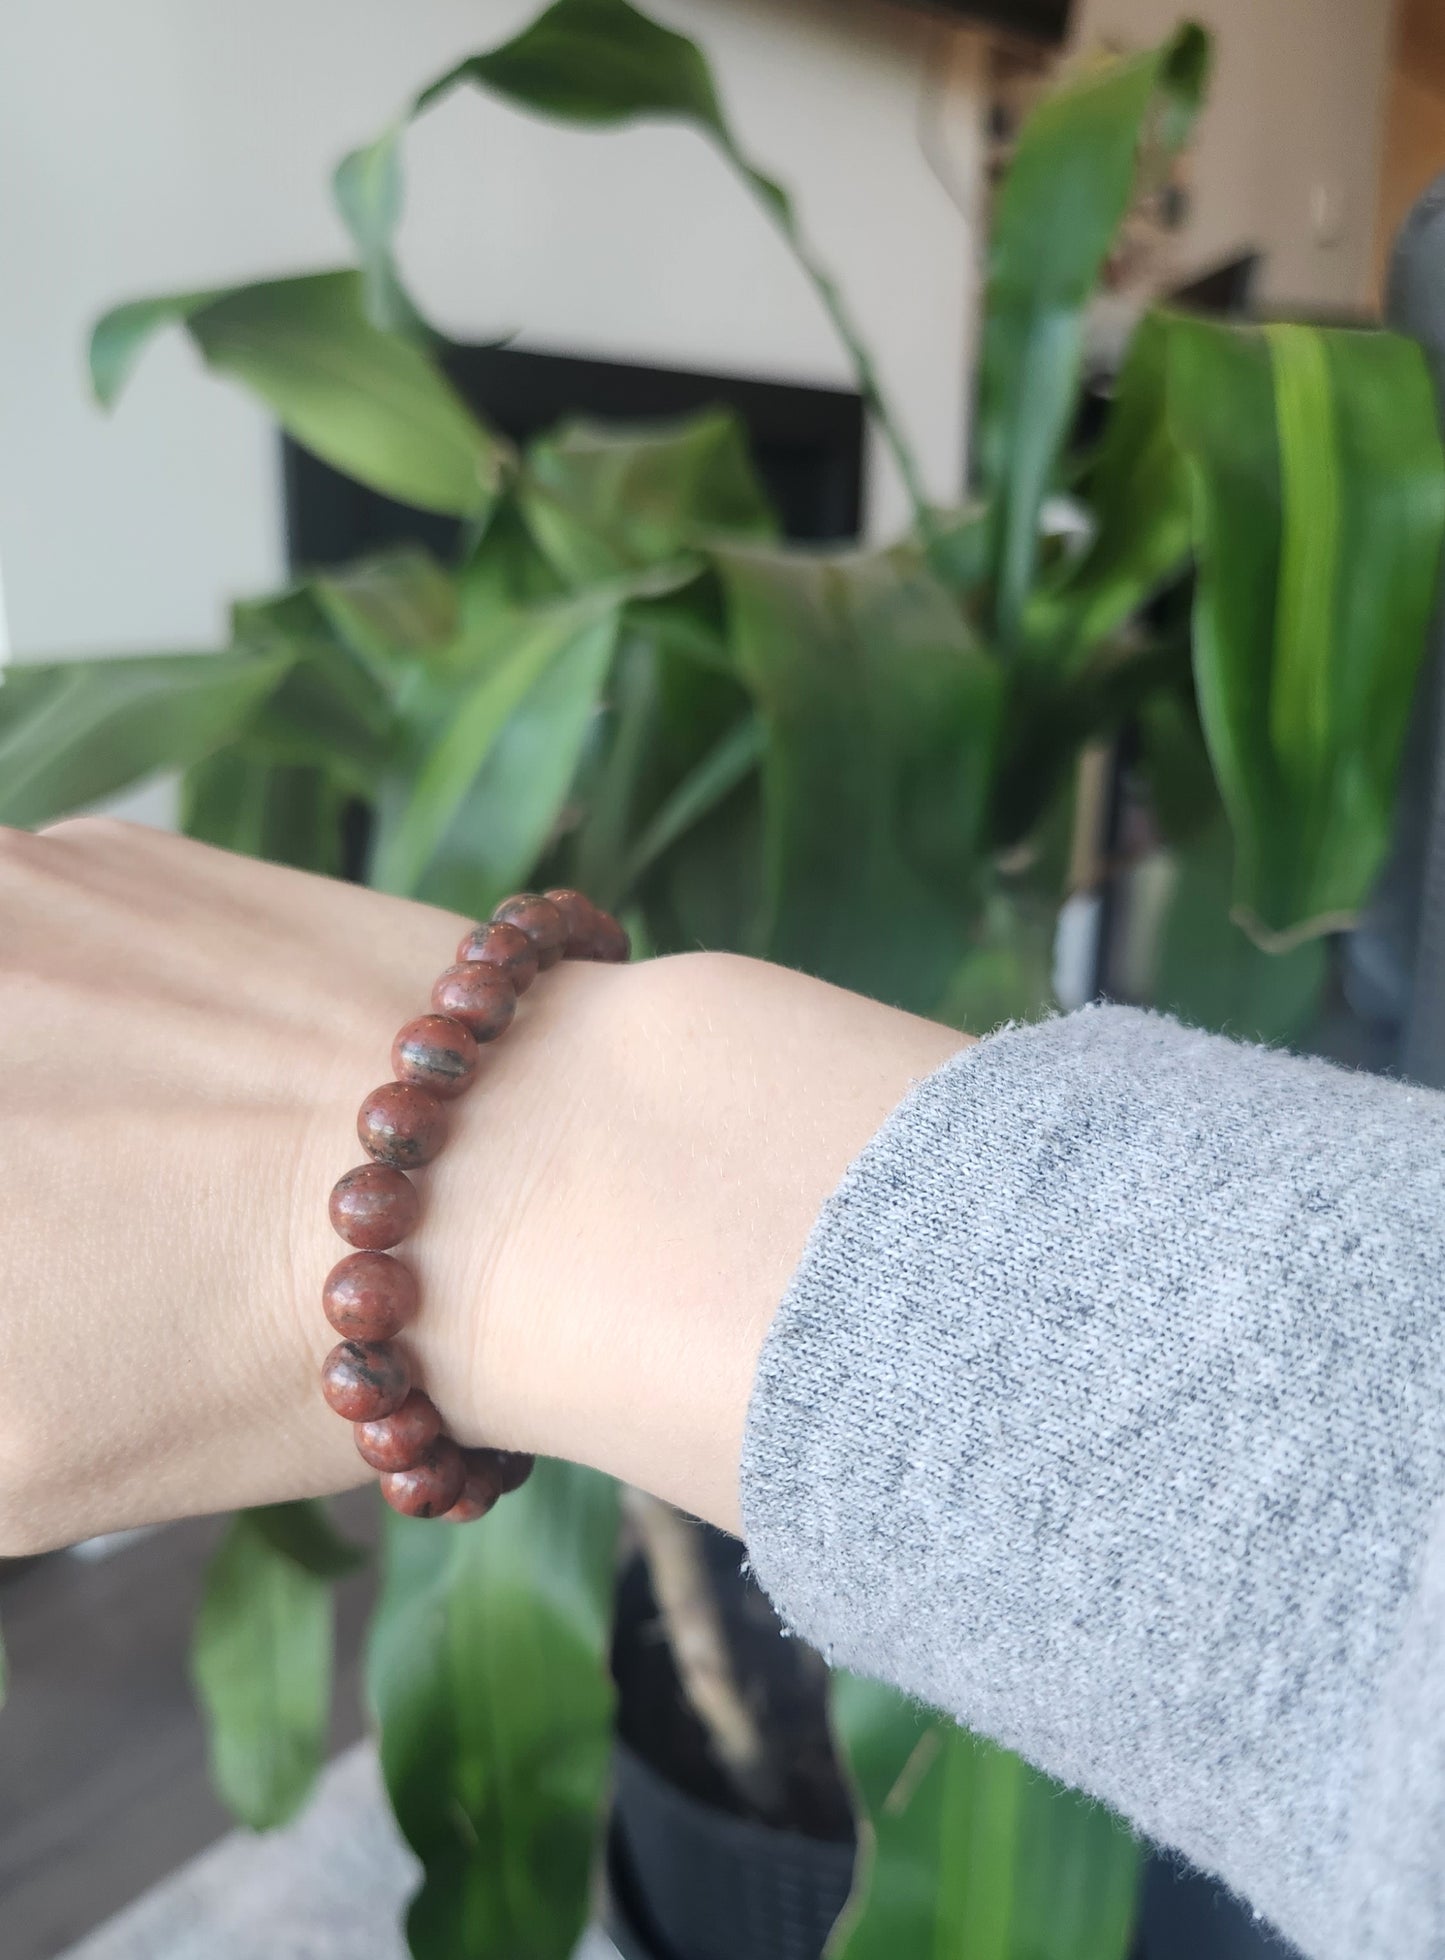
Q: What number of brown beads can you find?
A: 14